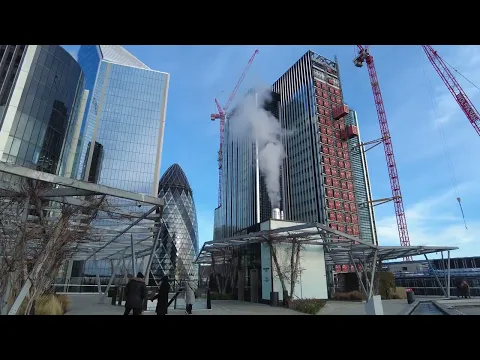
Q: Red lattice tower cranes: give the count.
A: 3